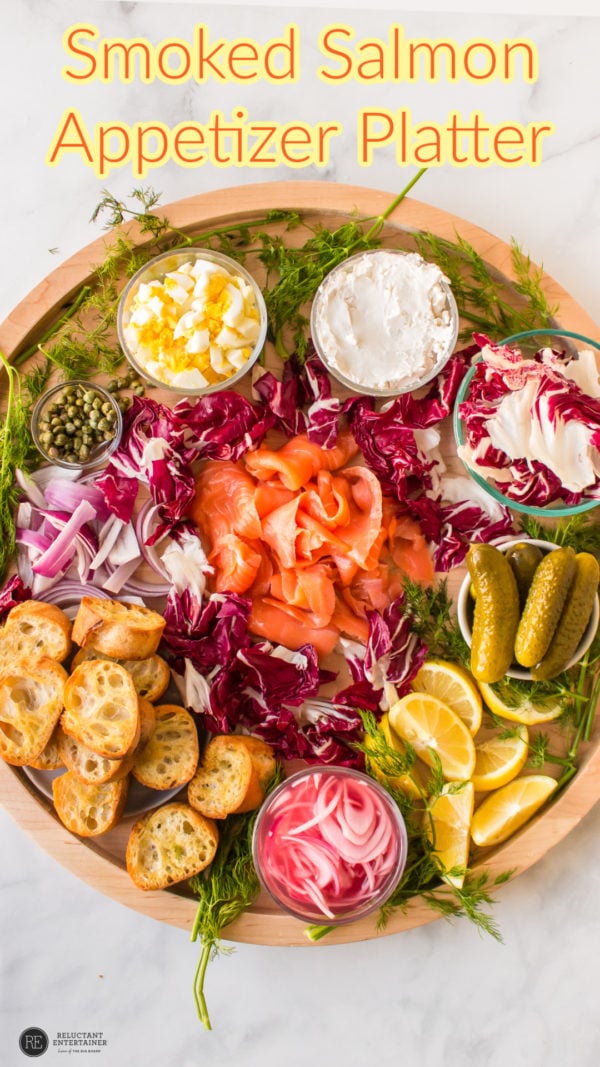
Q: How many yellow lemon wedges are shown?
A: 7